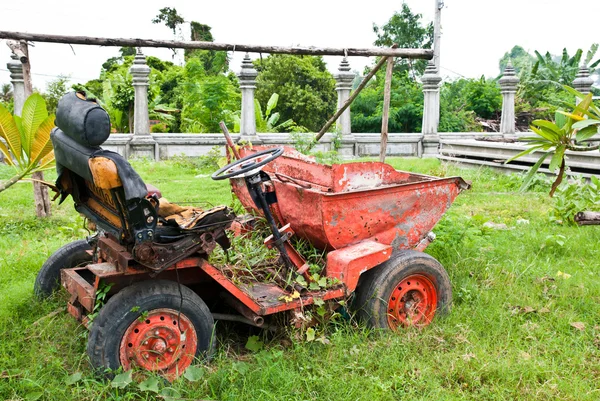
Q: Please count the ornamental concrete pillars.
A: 7